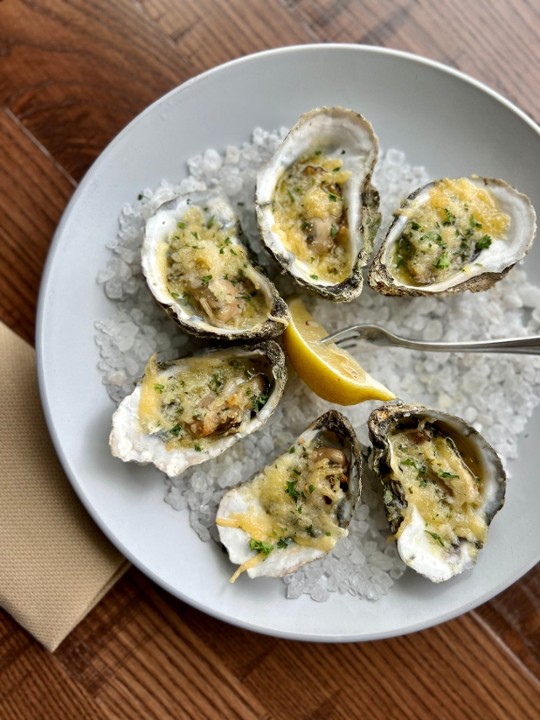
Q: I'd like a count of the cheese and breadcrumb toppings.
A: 6